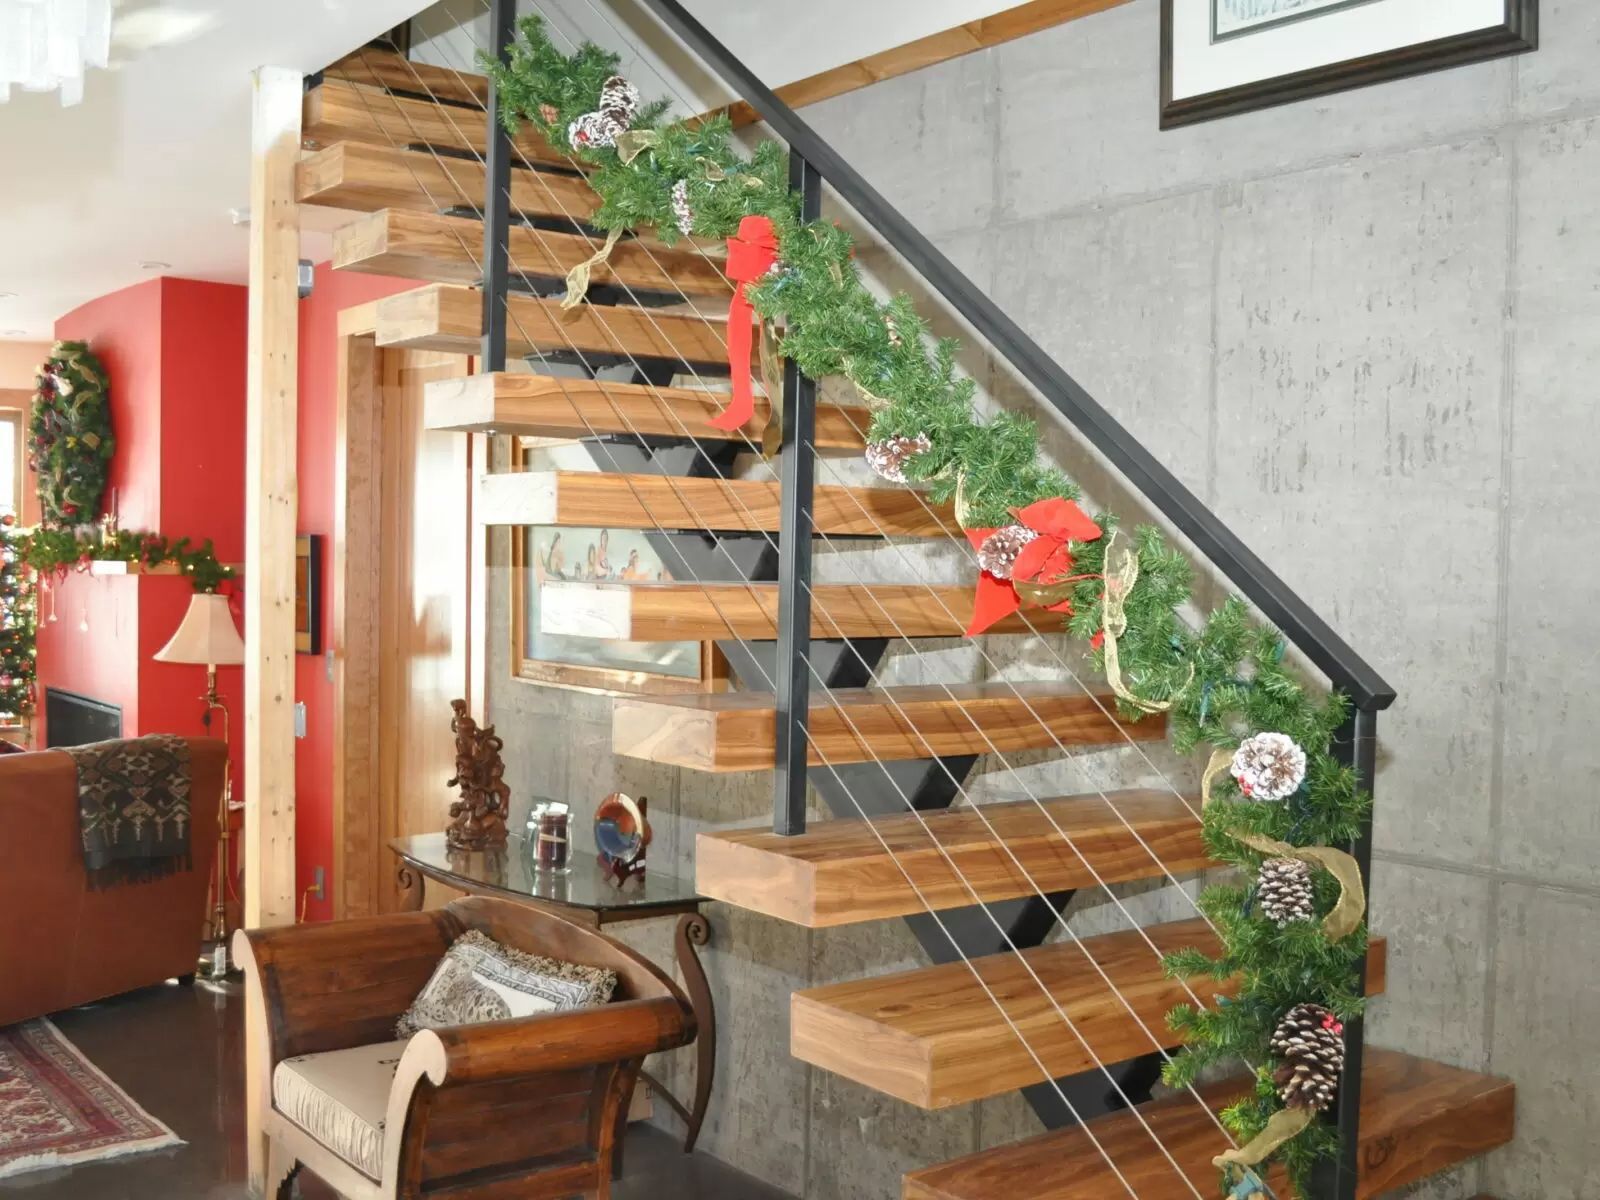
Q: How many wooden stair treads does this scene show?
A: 12